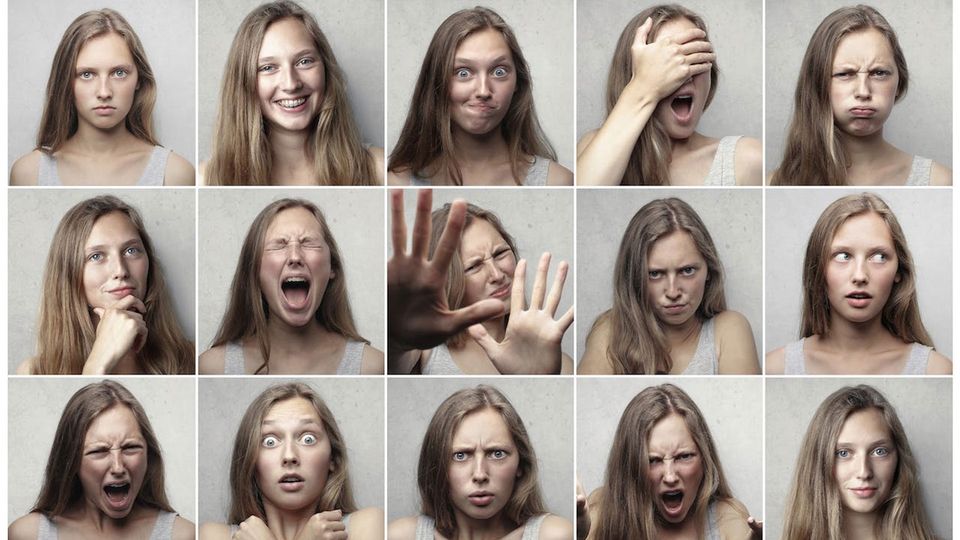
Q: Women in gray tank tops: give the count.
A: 12